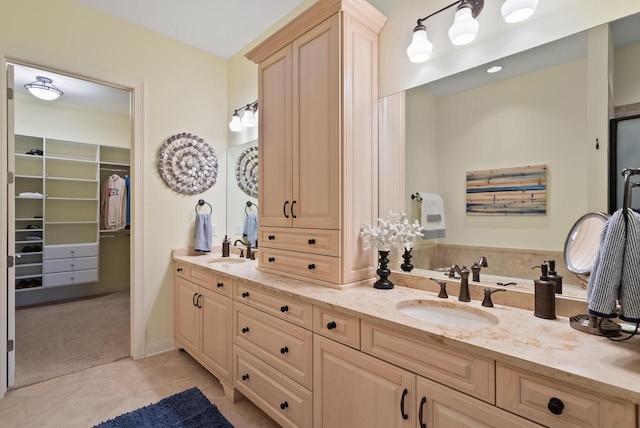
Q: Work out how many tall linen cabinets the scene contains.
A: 1